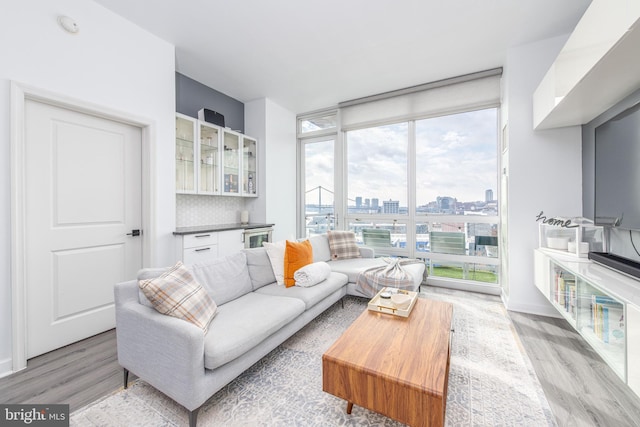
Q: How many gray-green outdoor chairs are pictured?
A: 2